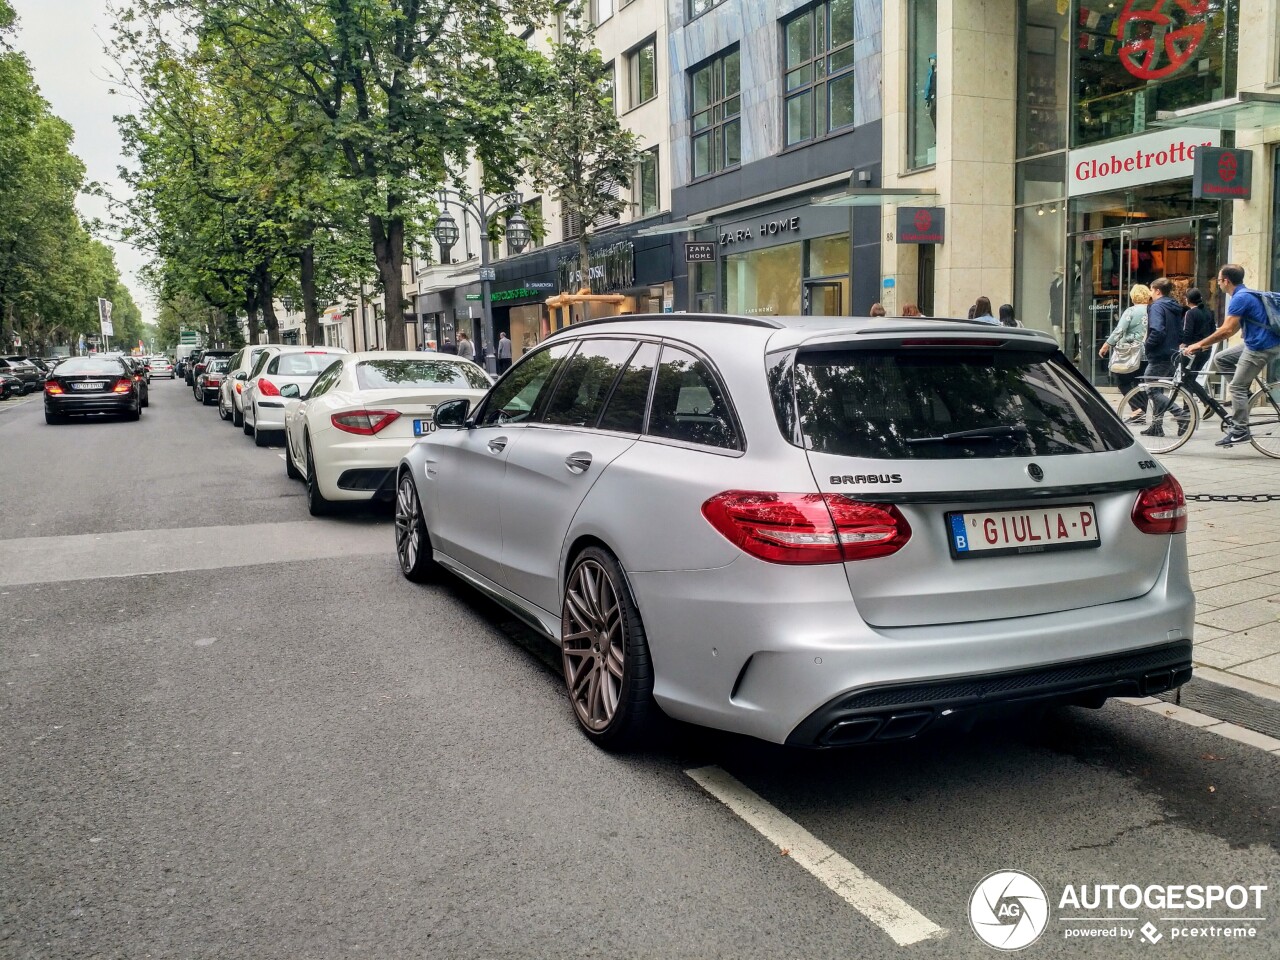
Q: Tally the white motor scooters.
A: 0